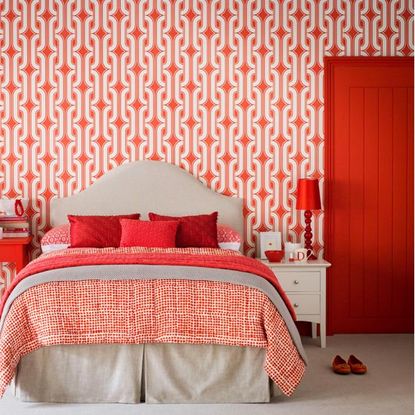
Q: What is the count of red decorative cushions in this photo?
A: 3